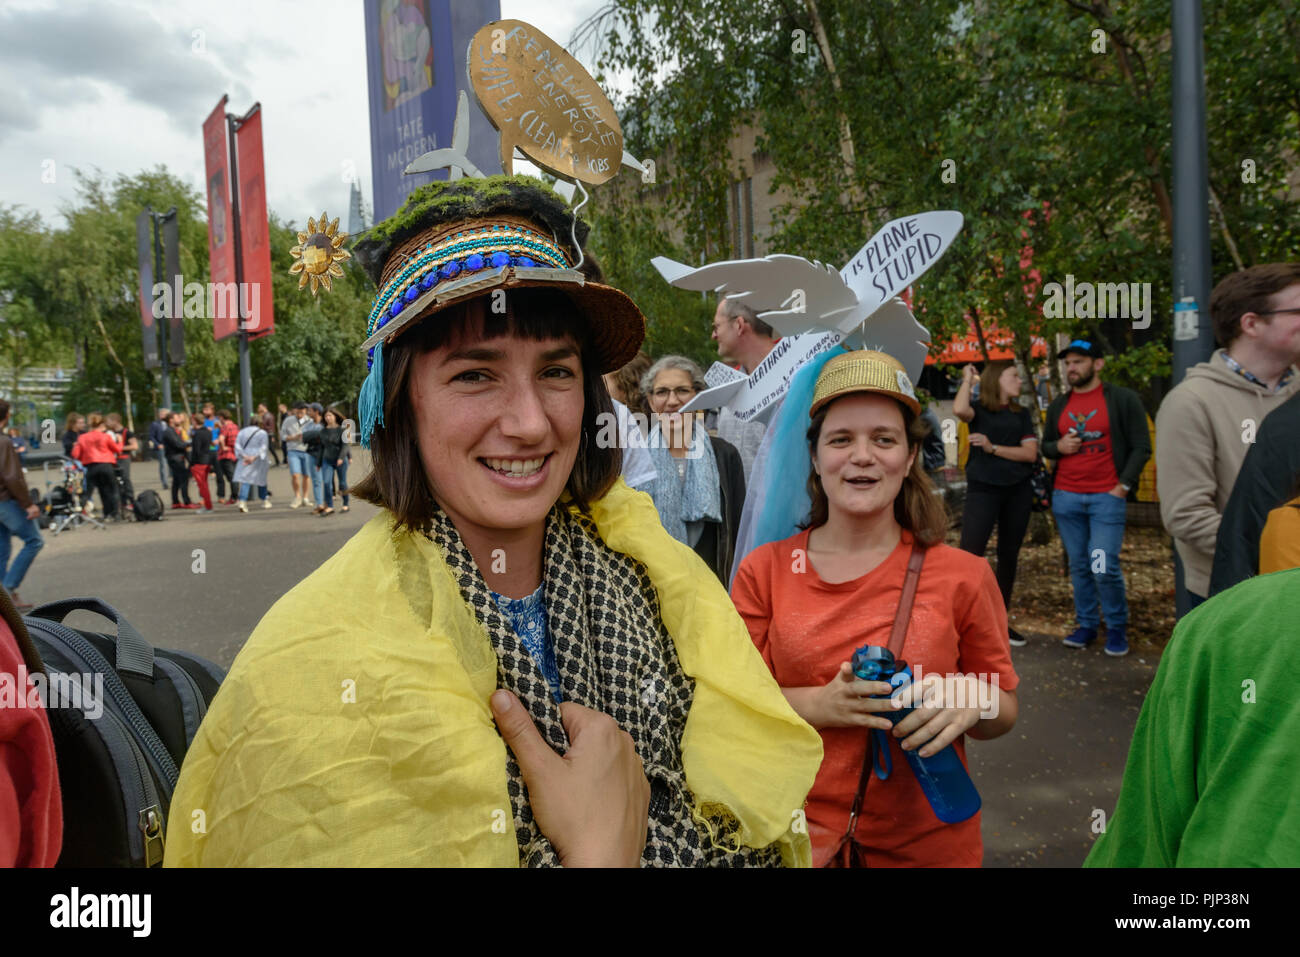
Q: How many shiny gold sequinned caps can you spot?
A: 1